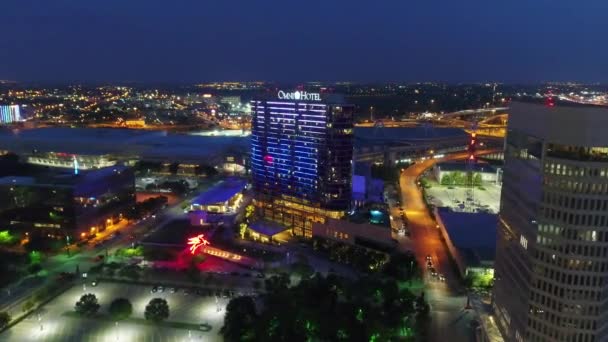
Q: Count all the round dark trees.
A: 3